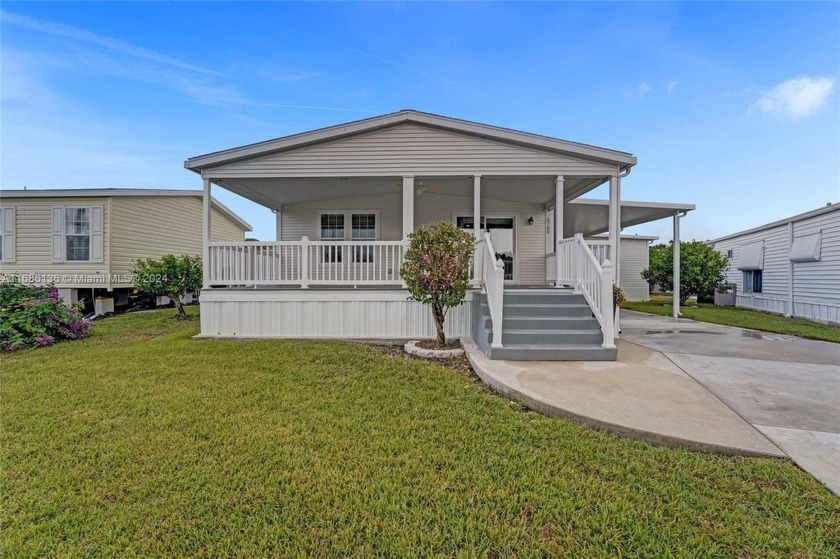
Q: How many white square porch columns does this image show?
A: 5